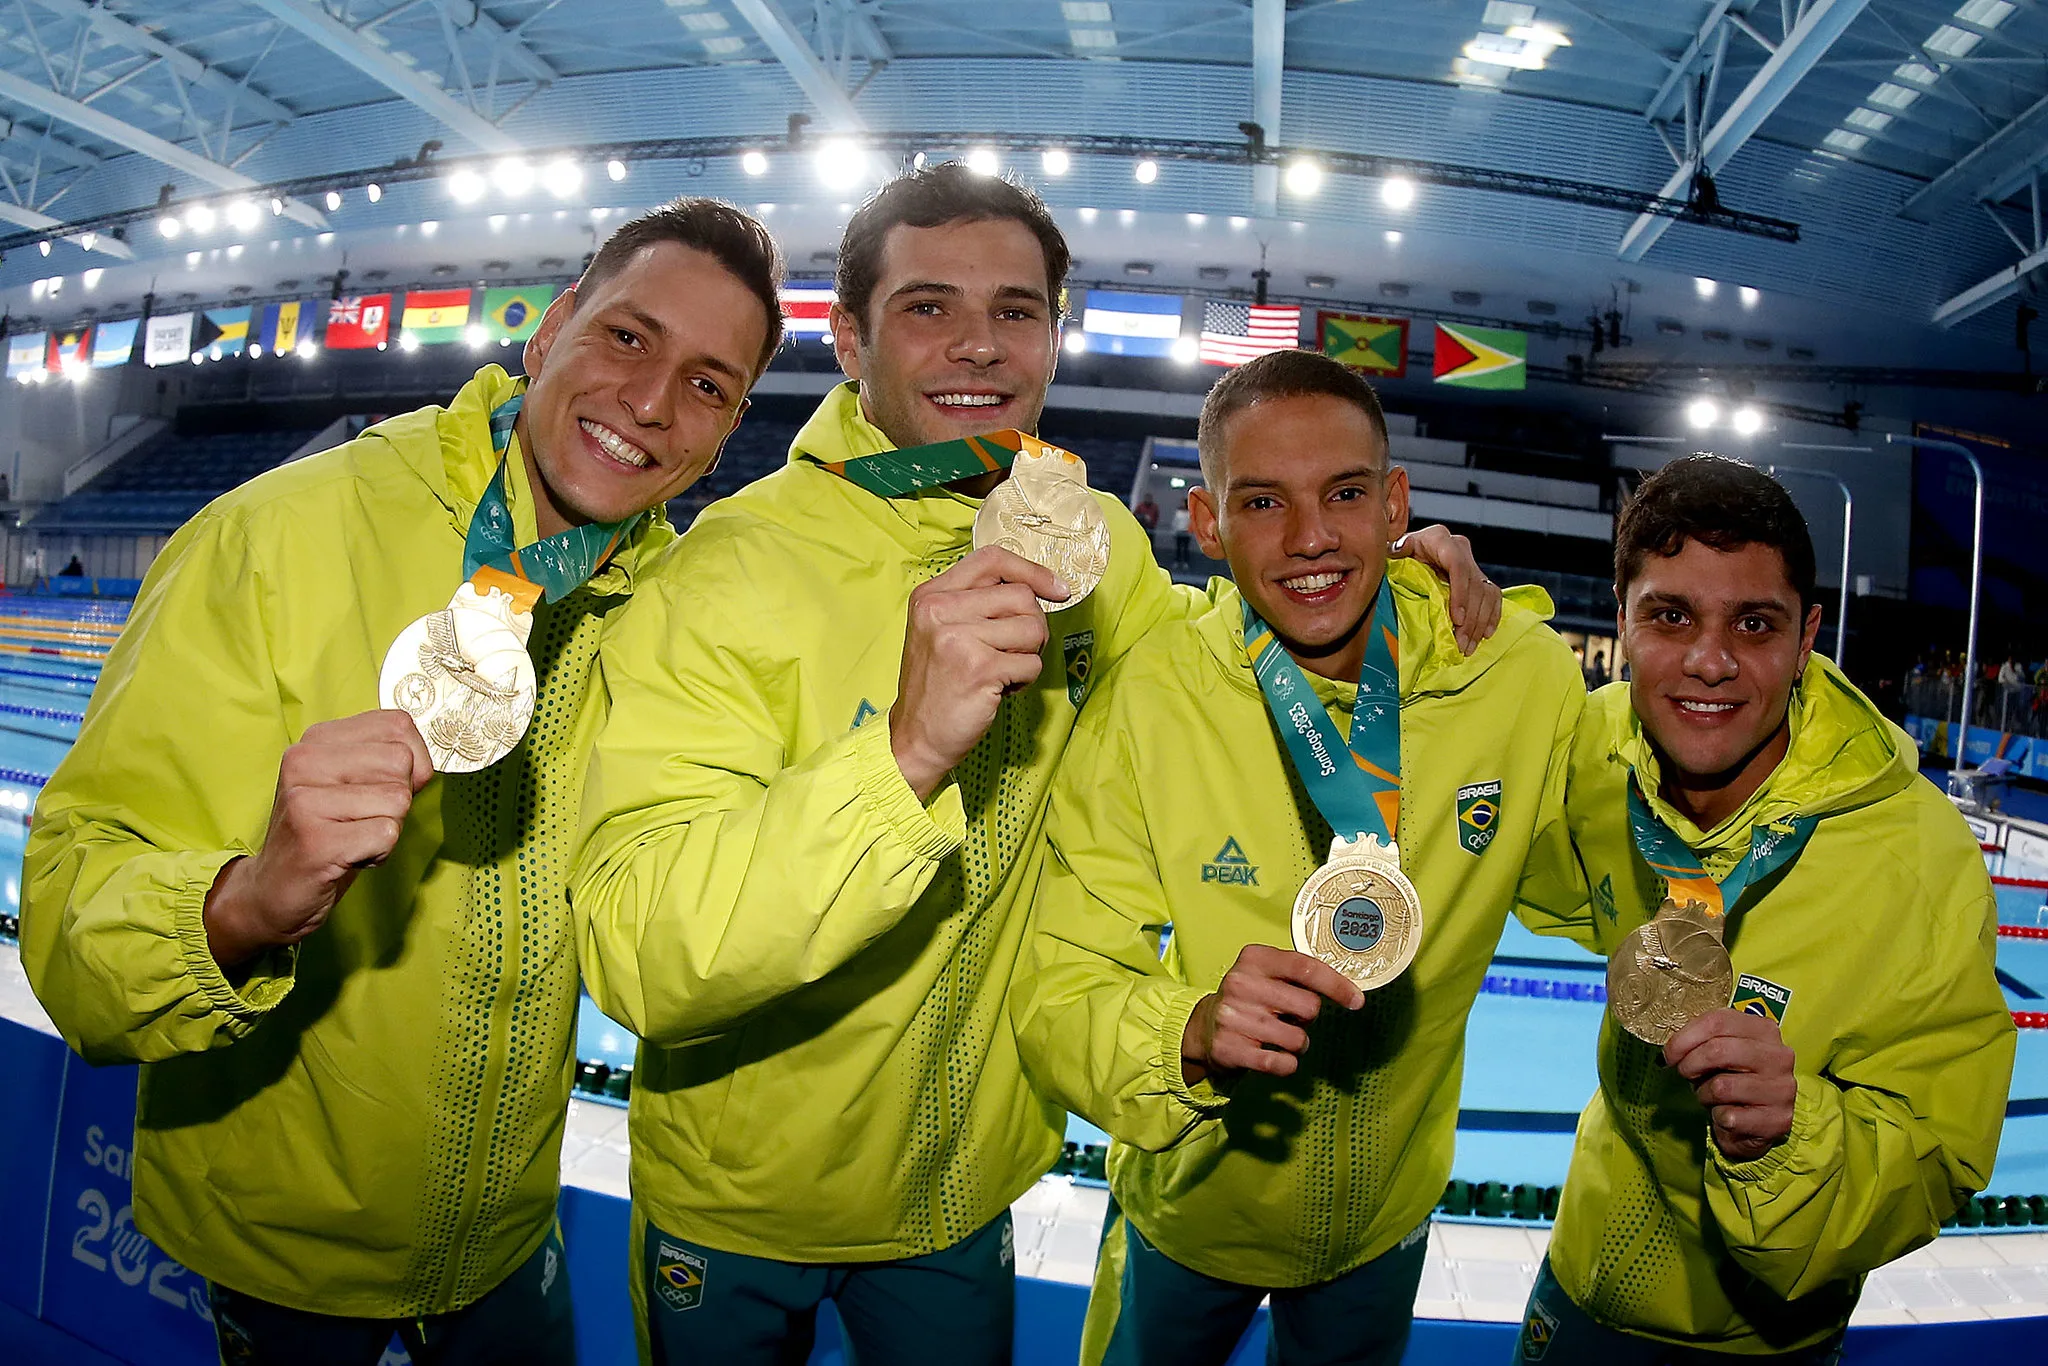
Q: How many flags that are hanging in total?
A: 14